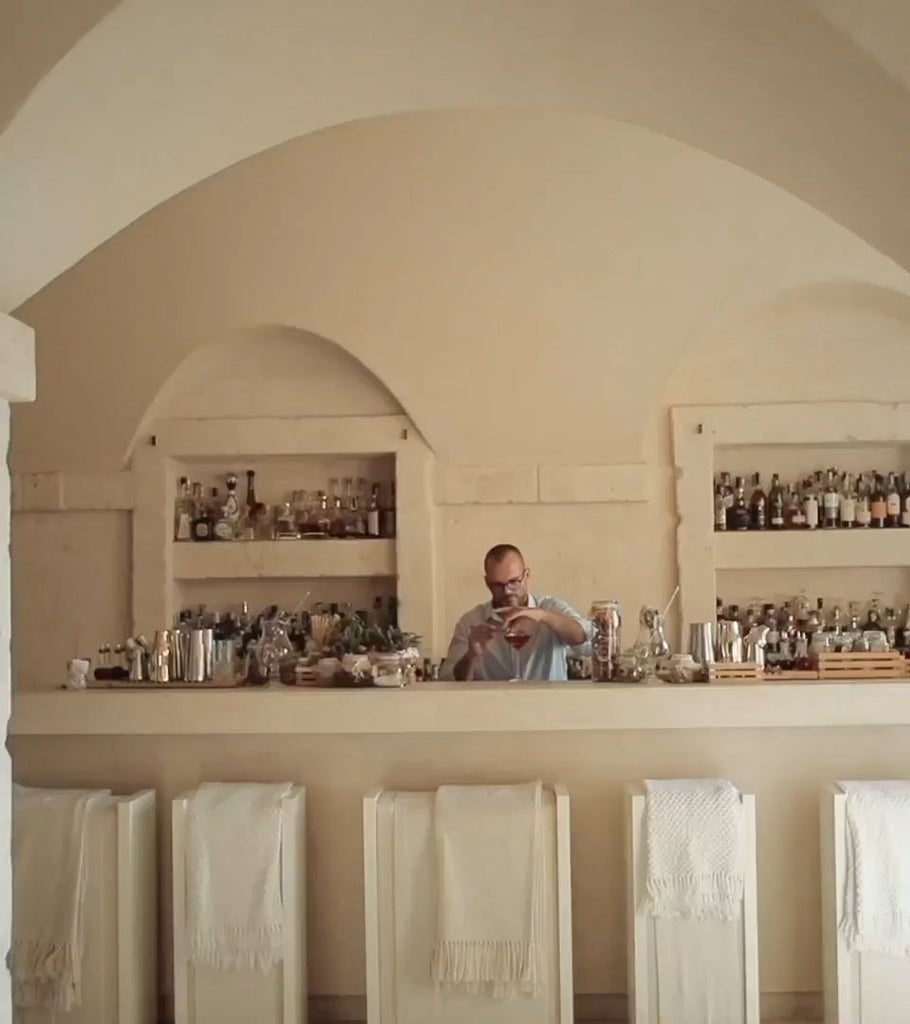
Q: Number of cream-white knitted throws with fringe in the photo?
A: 5